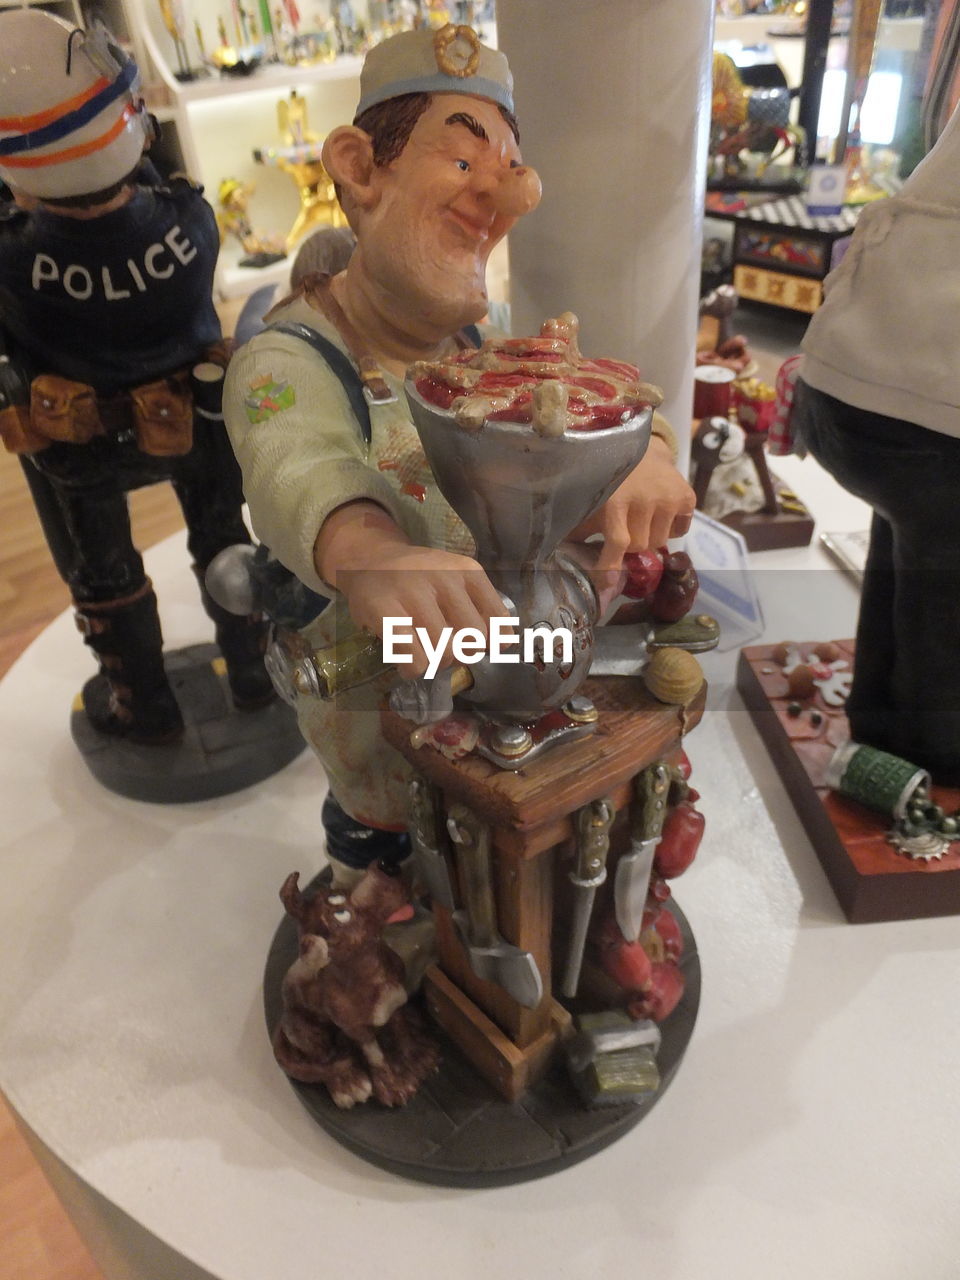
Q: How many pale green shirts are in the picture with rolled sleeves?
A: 1